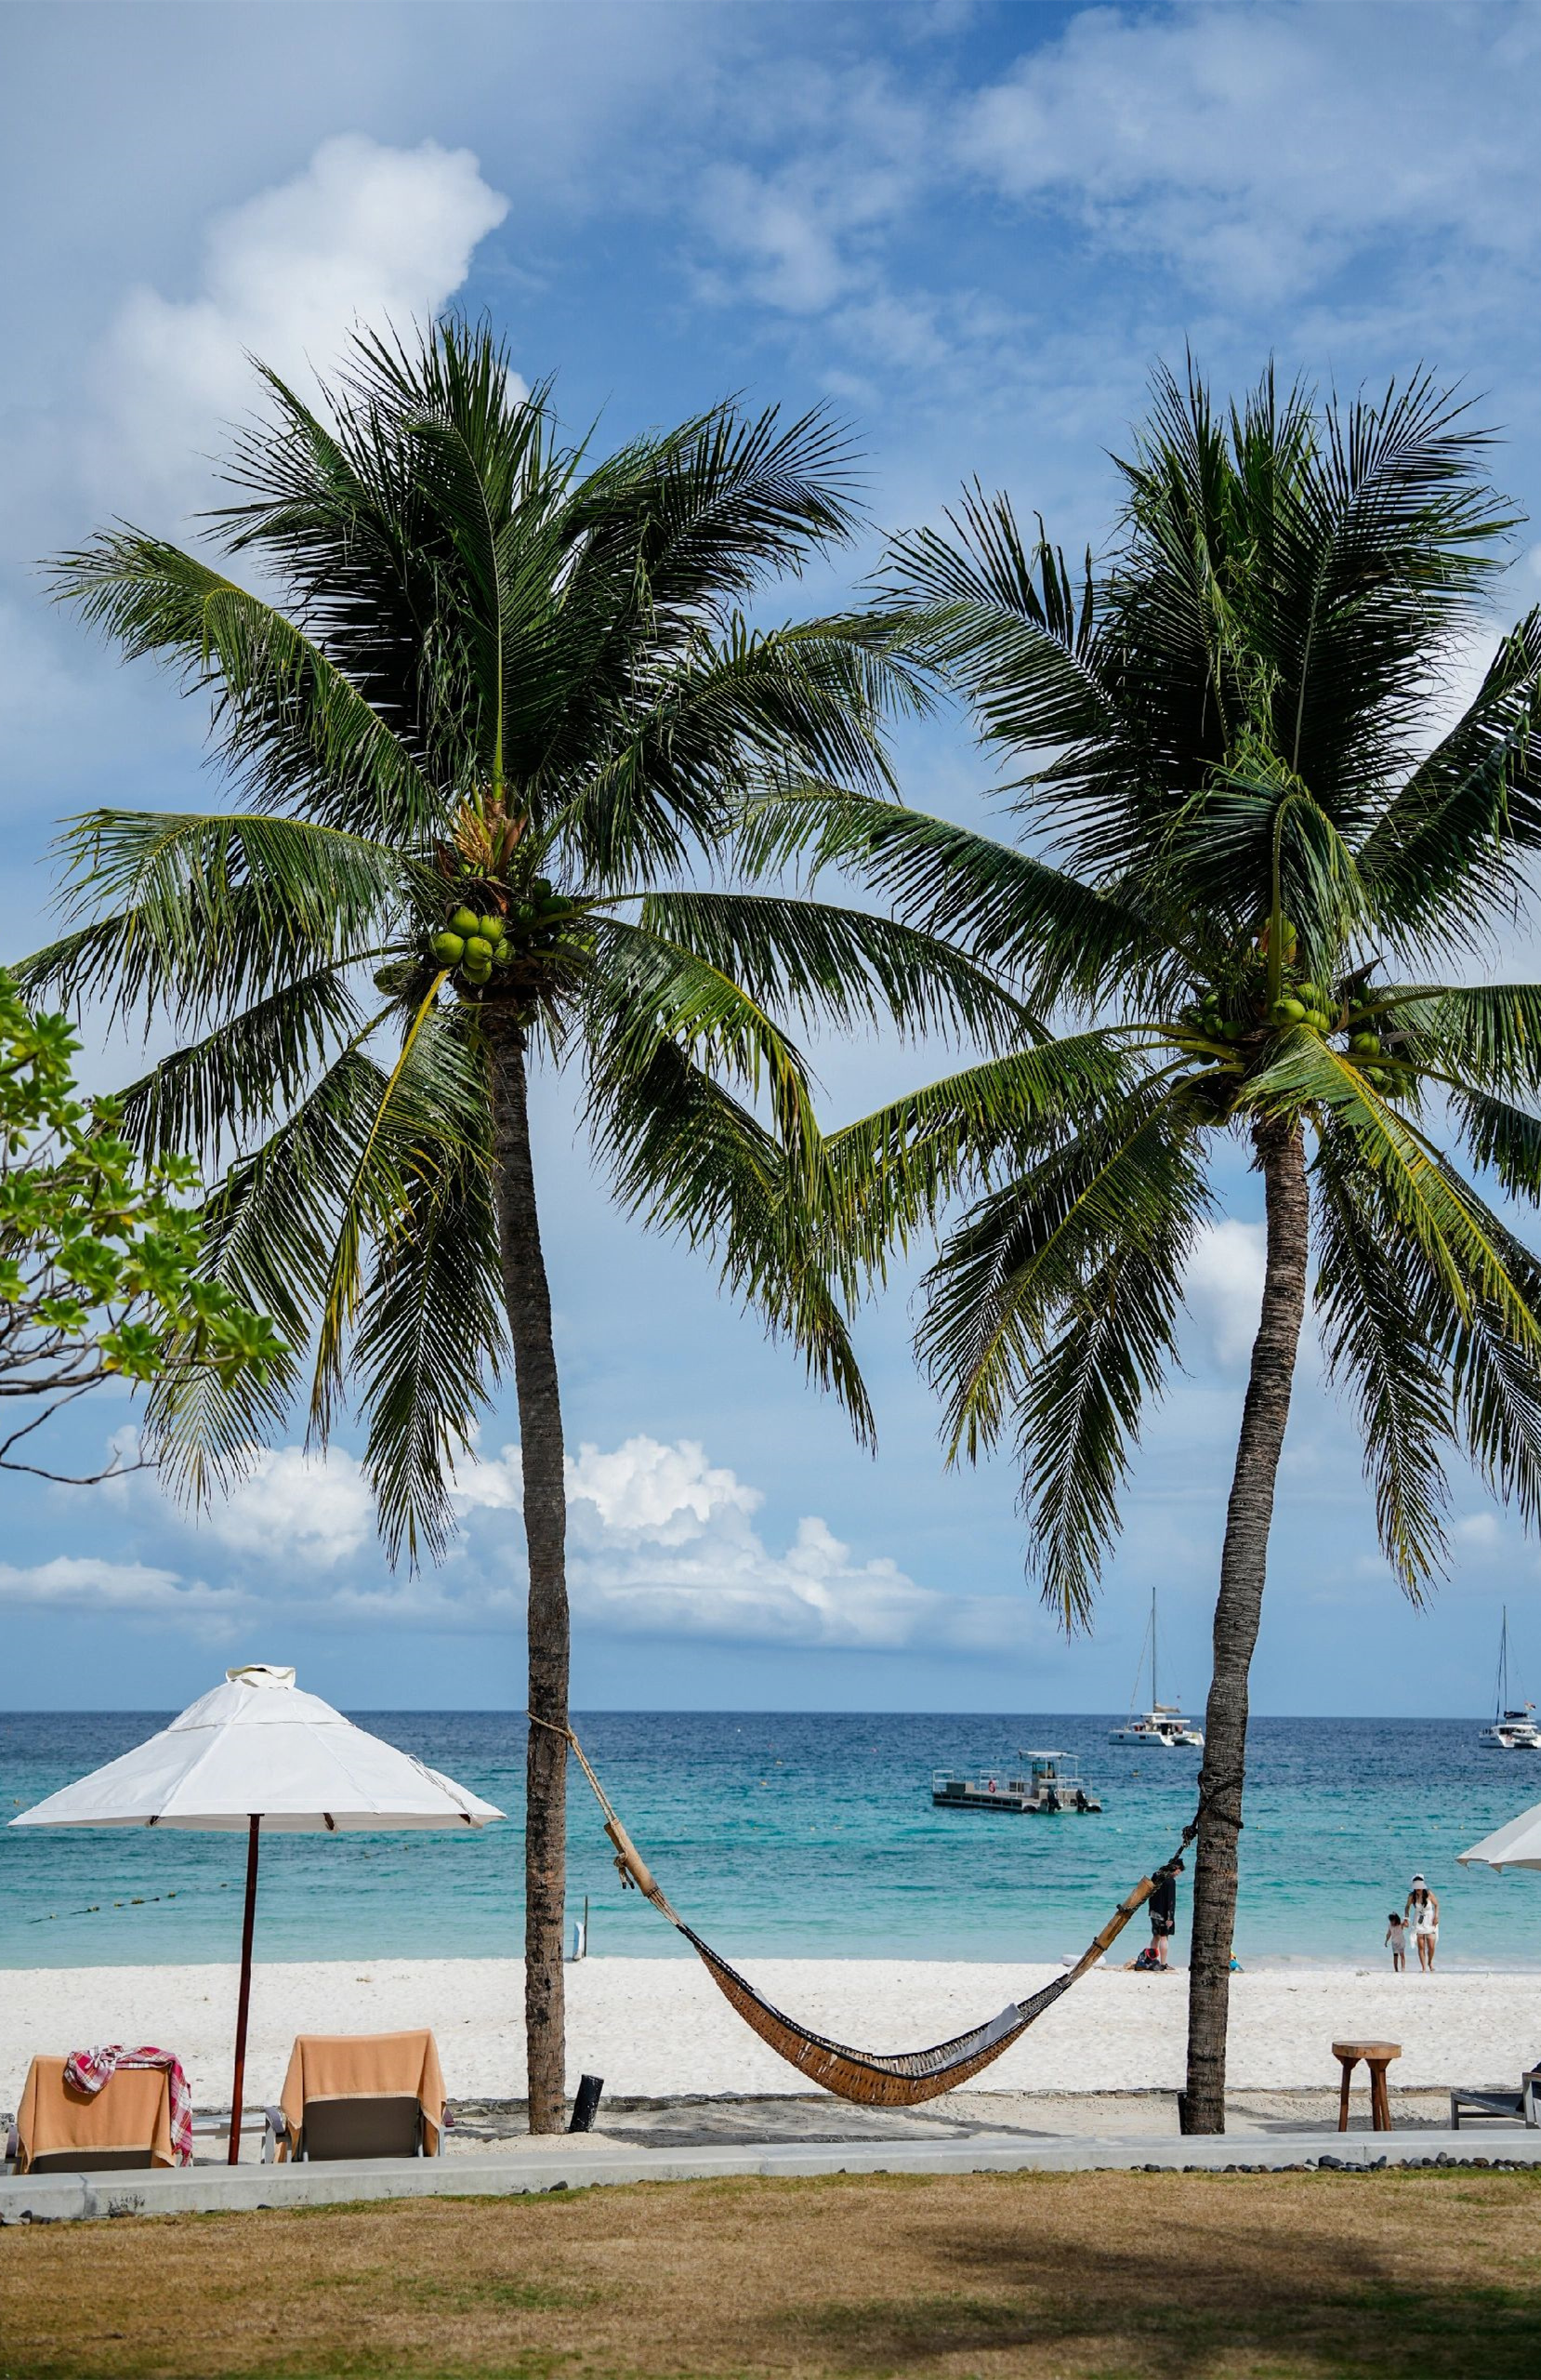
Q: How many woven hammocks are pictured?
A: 1